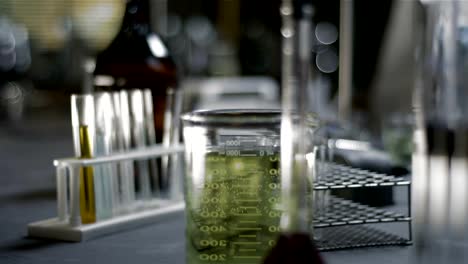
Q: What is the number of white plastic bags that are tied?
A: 0